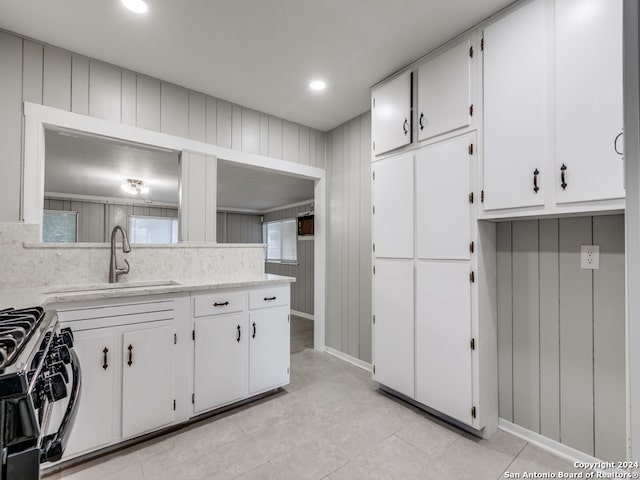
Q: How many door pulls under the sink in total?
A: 2